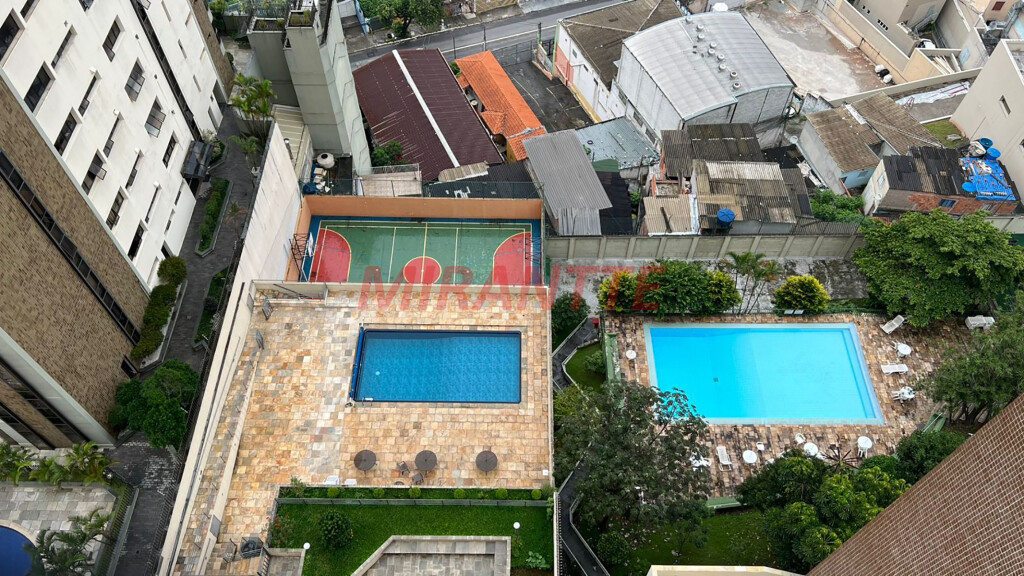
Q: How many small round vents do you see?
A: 9